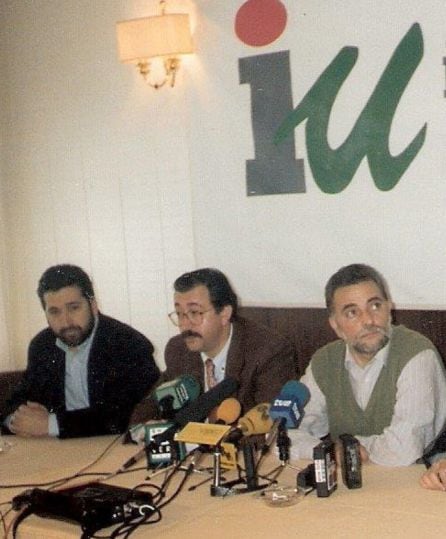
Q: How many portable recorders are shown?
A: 2